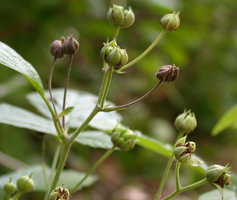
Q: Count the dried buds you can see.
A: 3